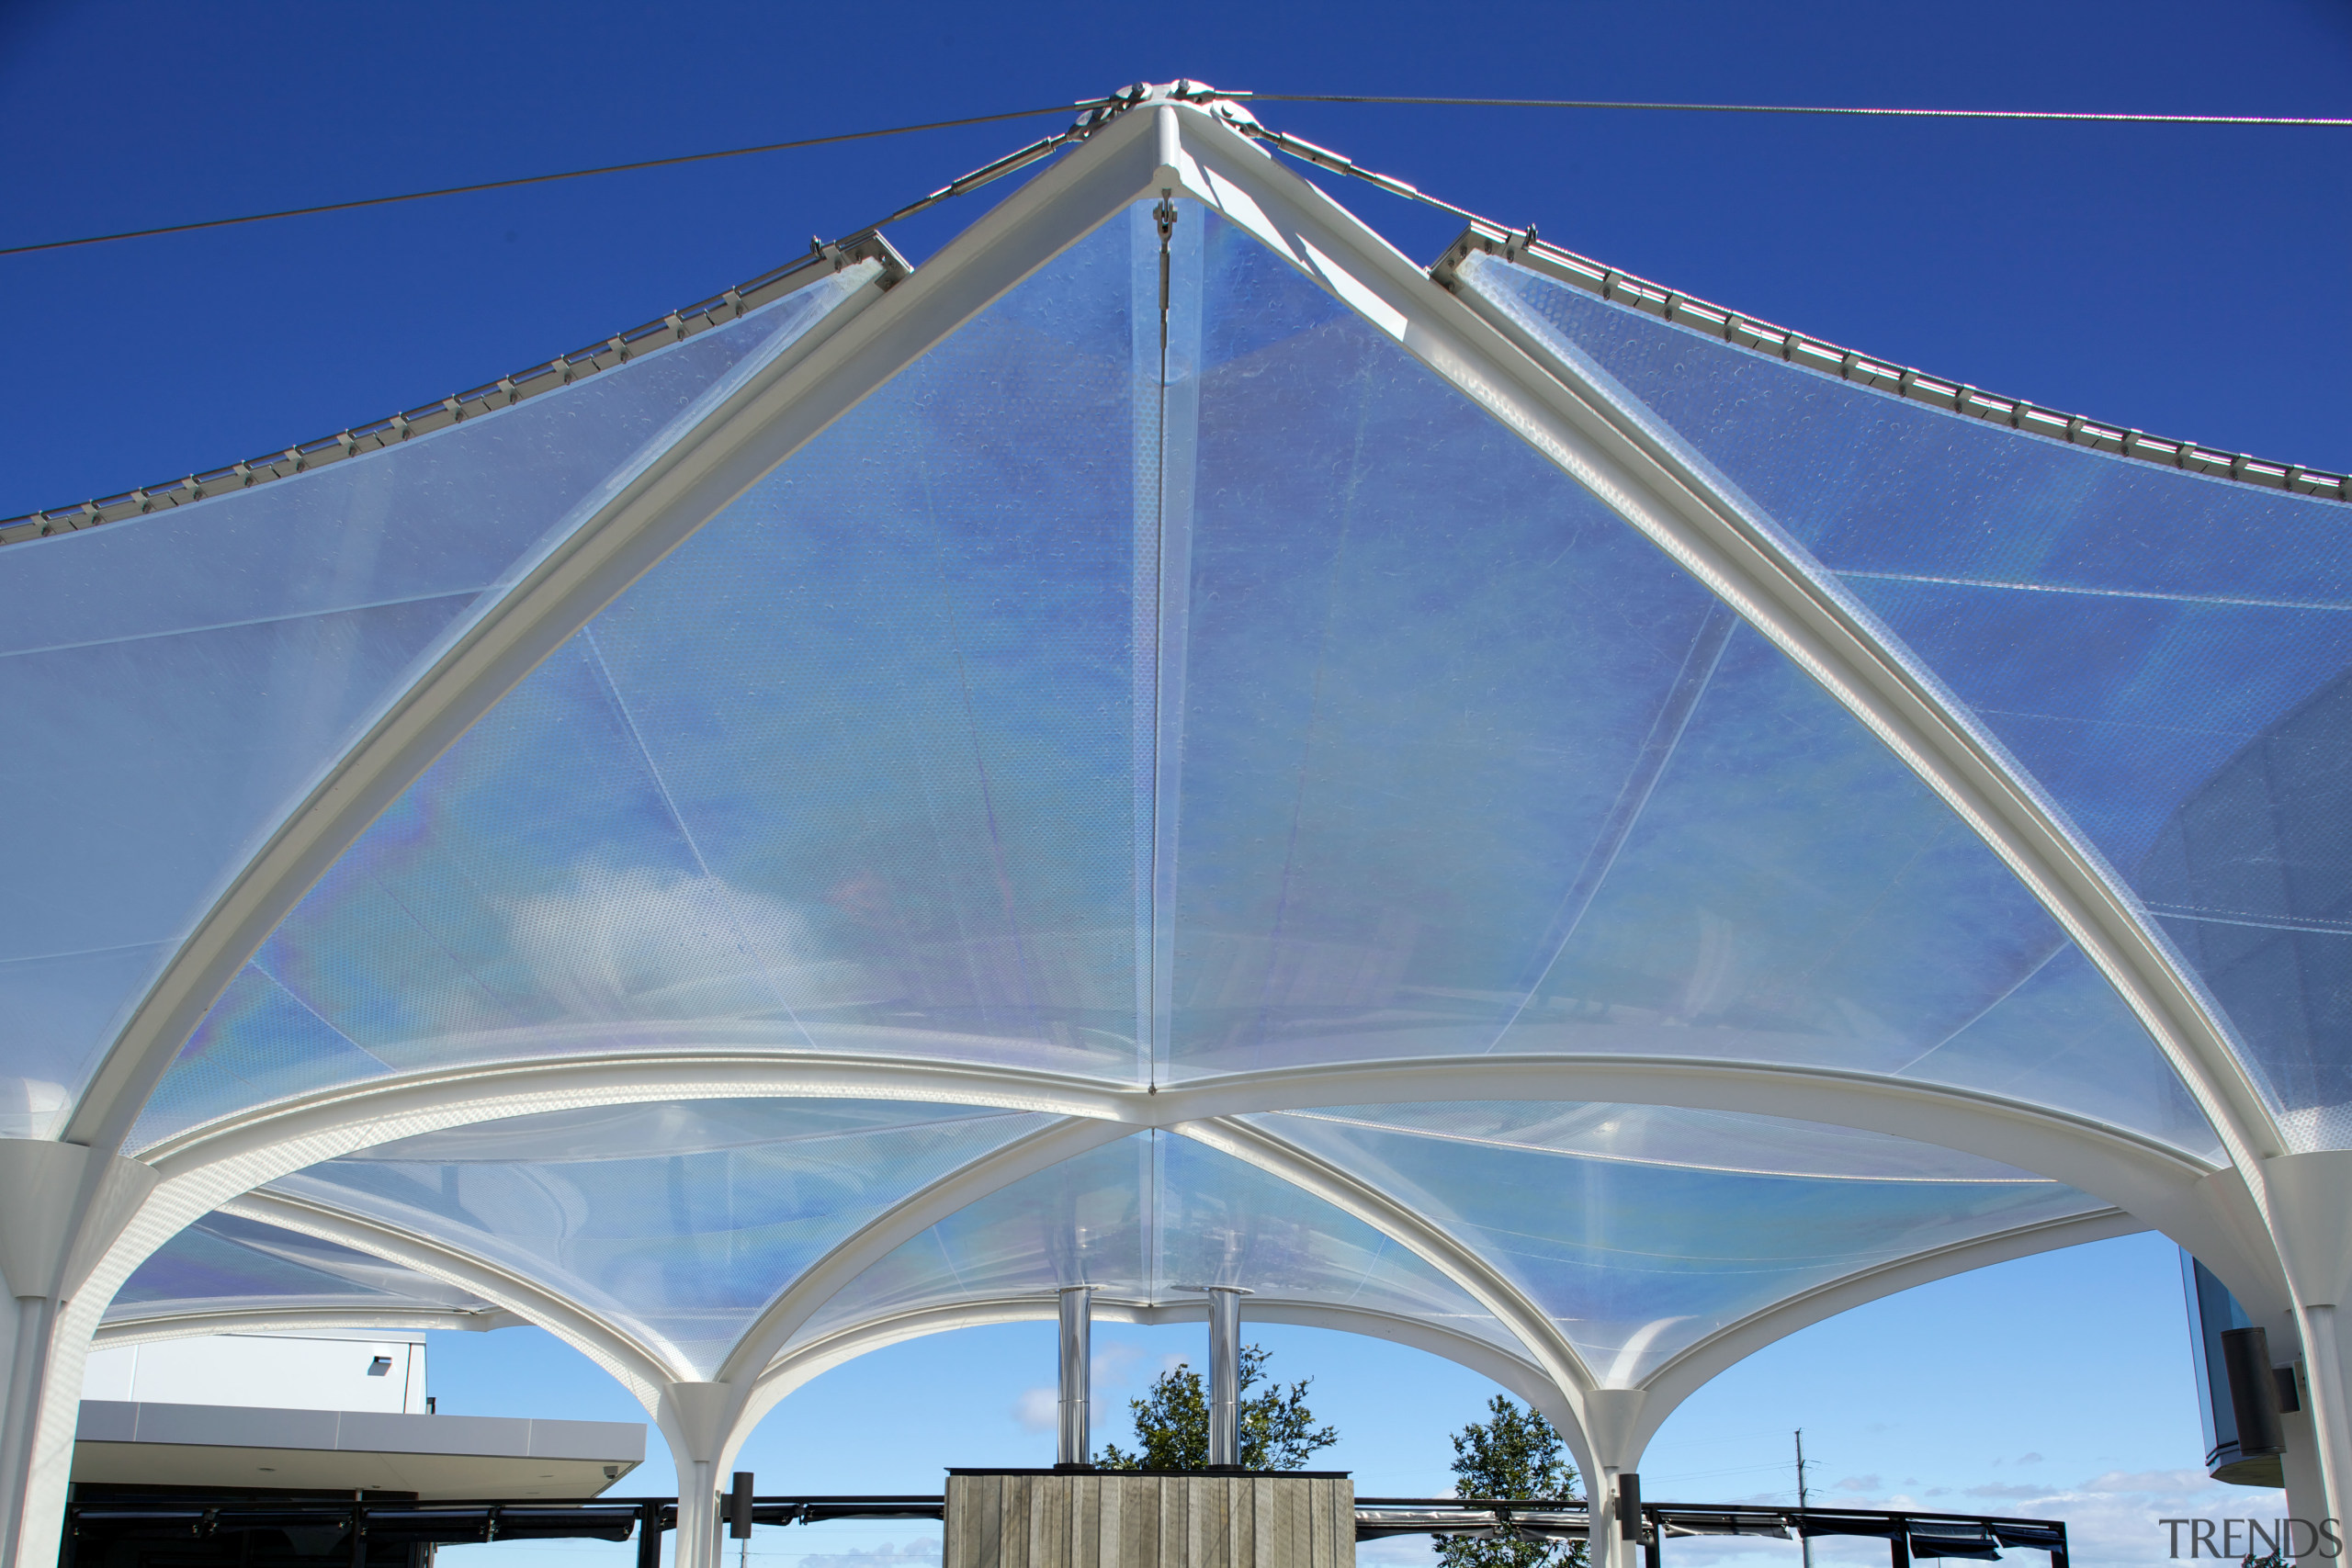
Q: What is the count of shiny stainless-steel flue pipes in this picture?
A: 2